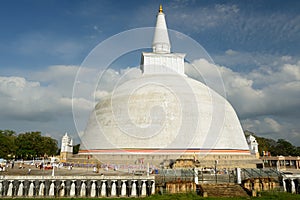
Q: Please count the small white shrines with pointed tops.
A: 2